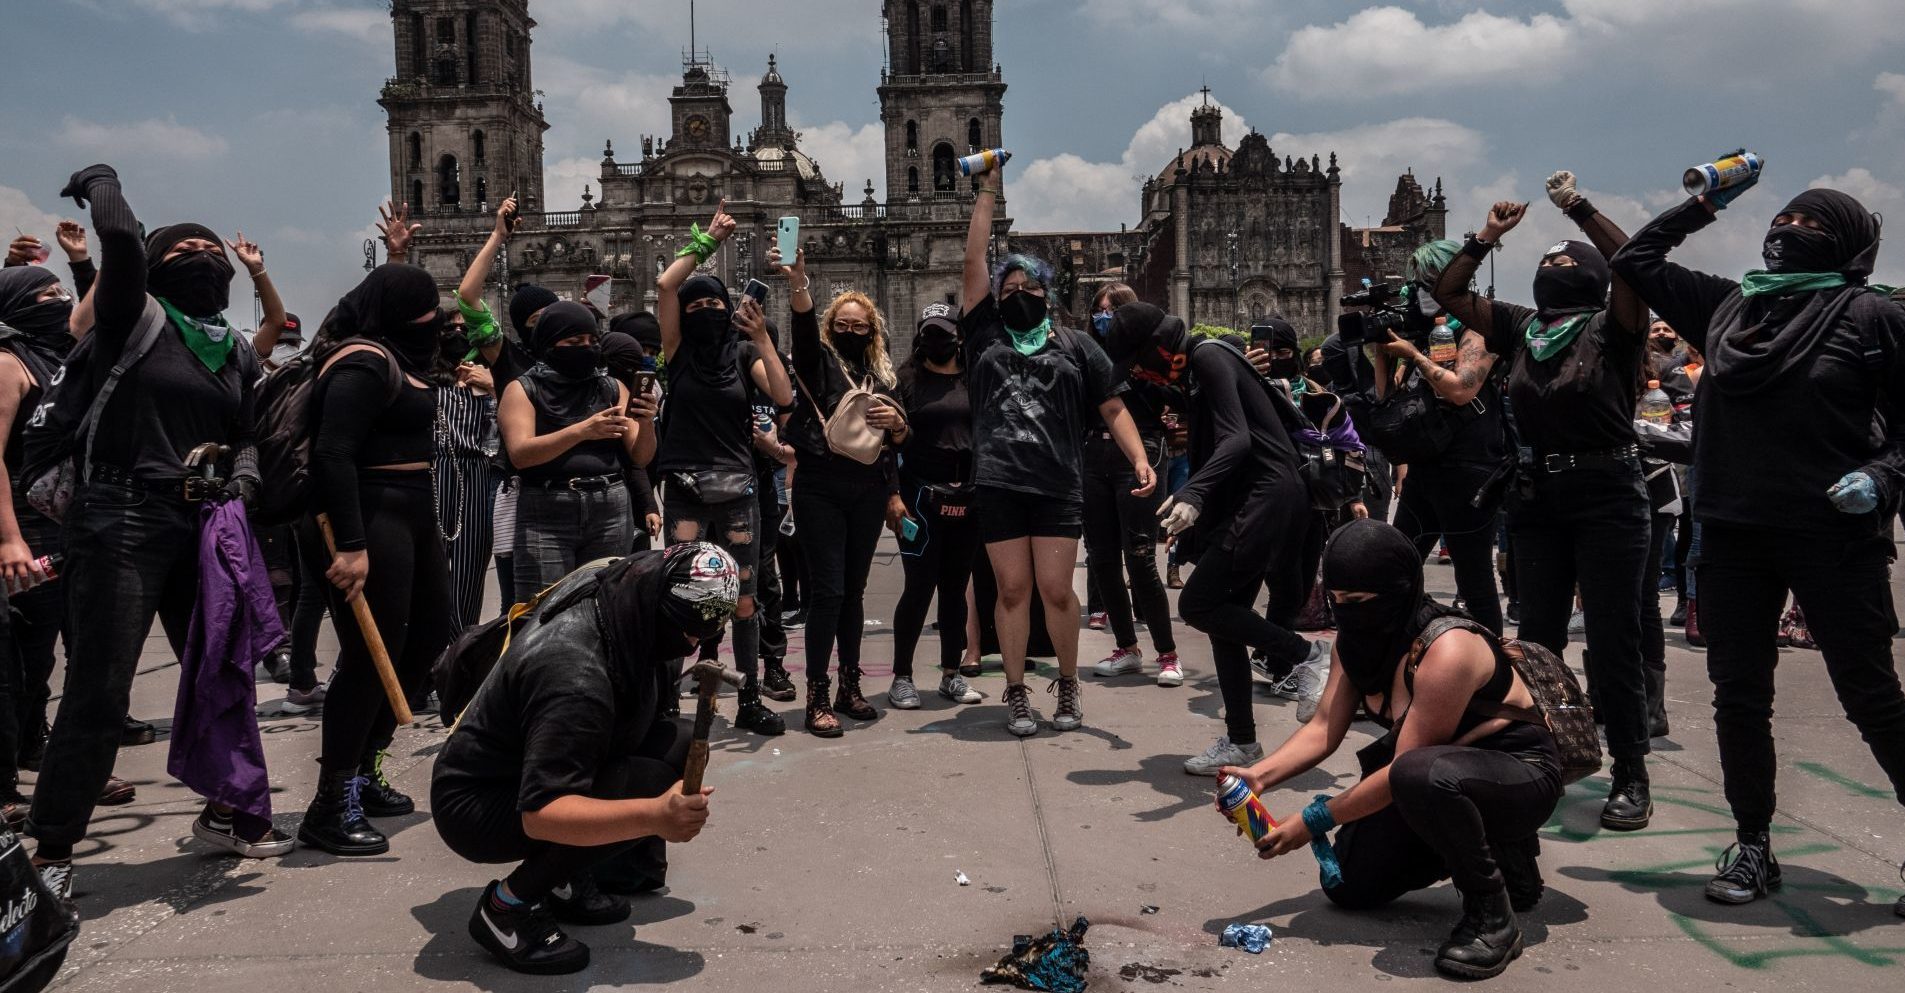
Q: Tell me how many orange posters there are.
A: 0